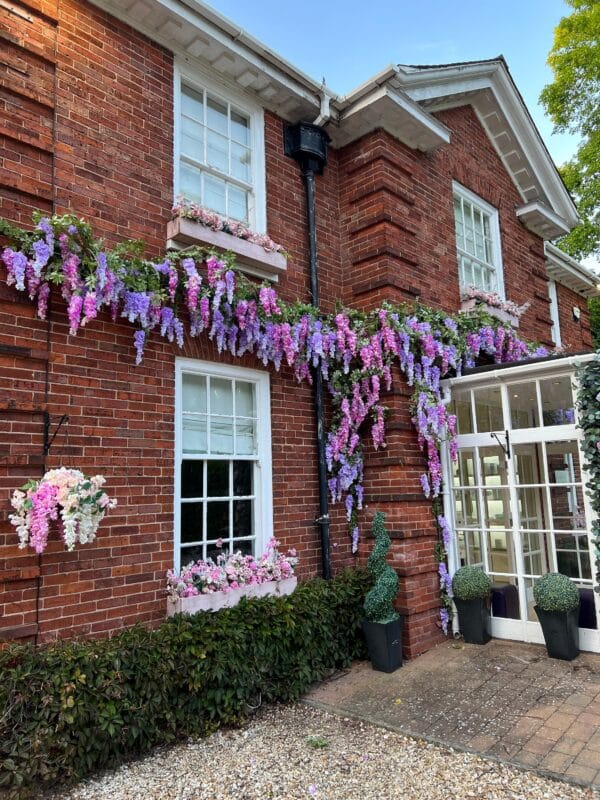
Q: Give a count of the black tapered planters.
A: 3